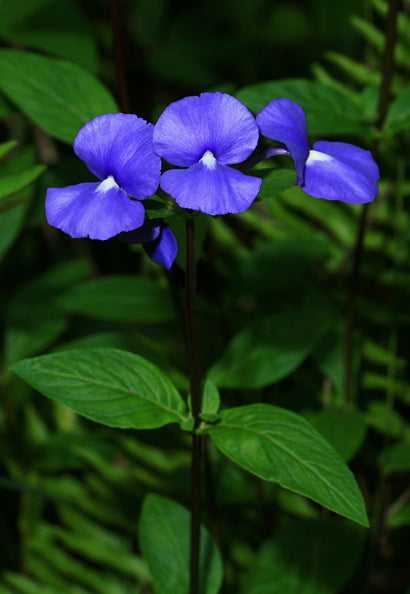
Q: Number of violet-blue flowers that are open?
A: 3